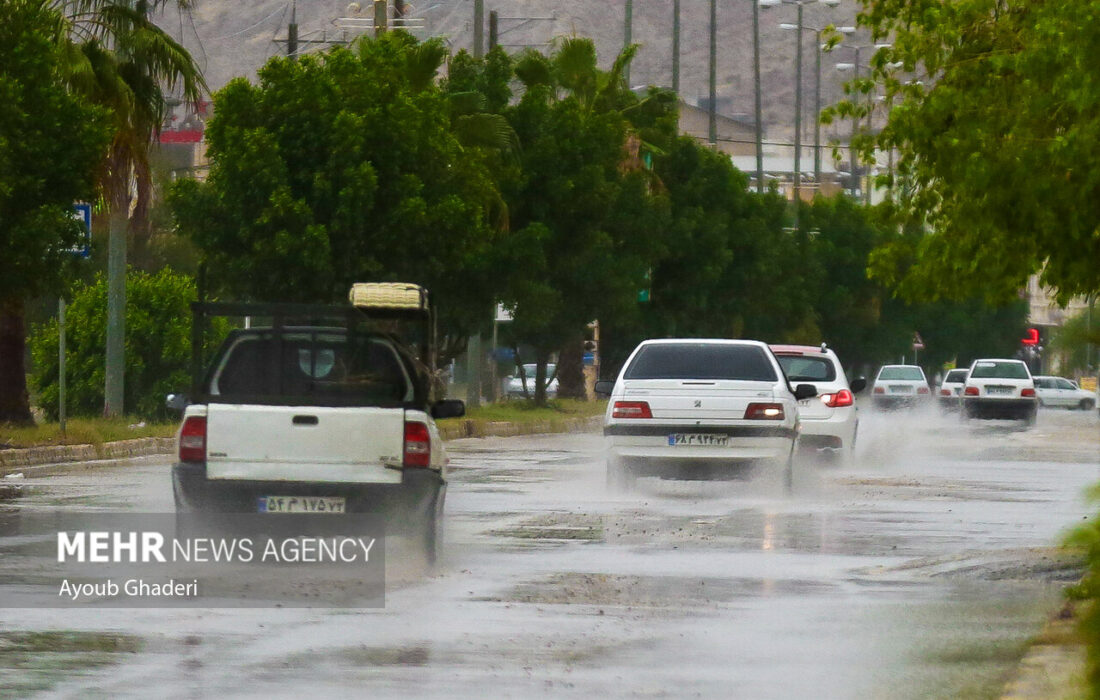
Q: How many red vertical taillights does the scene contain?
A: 2